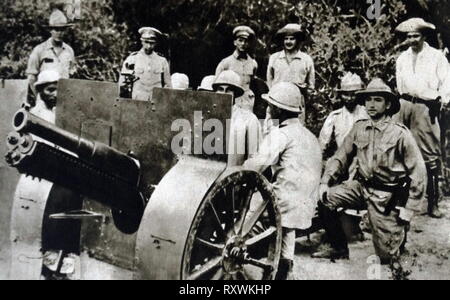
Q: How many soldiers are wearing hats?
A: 12